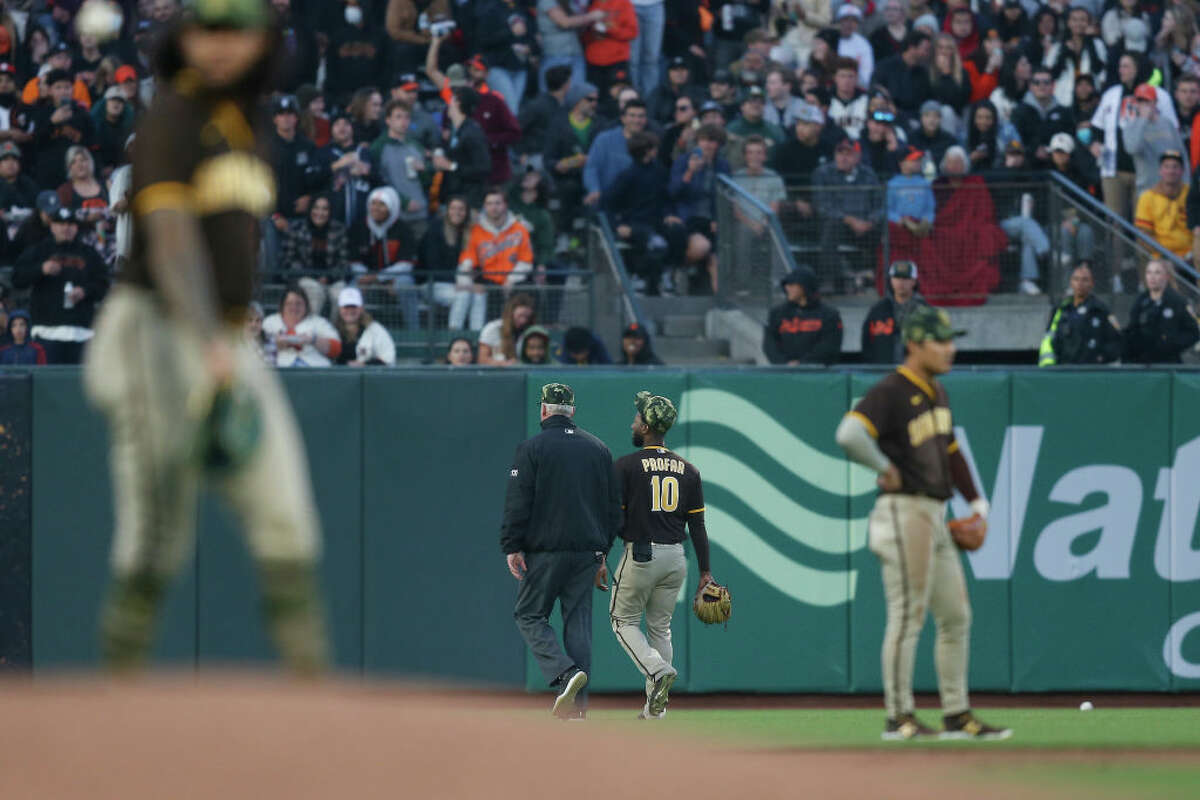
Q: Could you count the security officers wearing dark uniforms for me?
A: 2